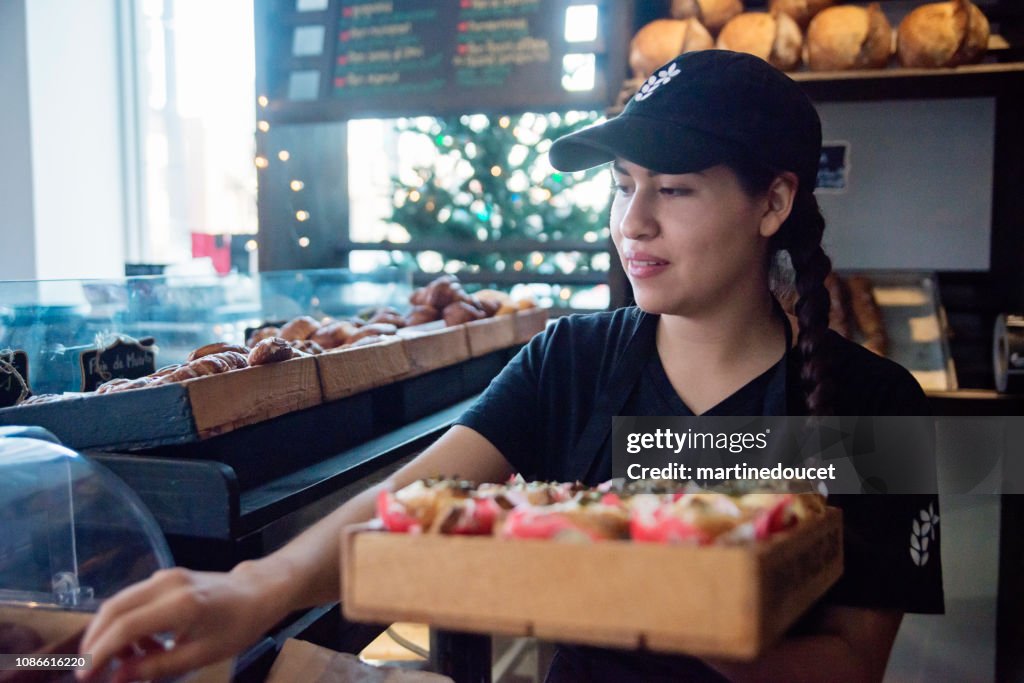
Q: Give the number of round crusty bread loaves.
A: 6